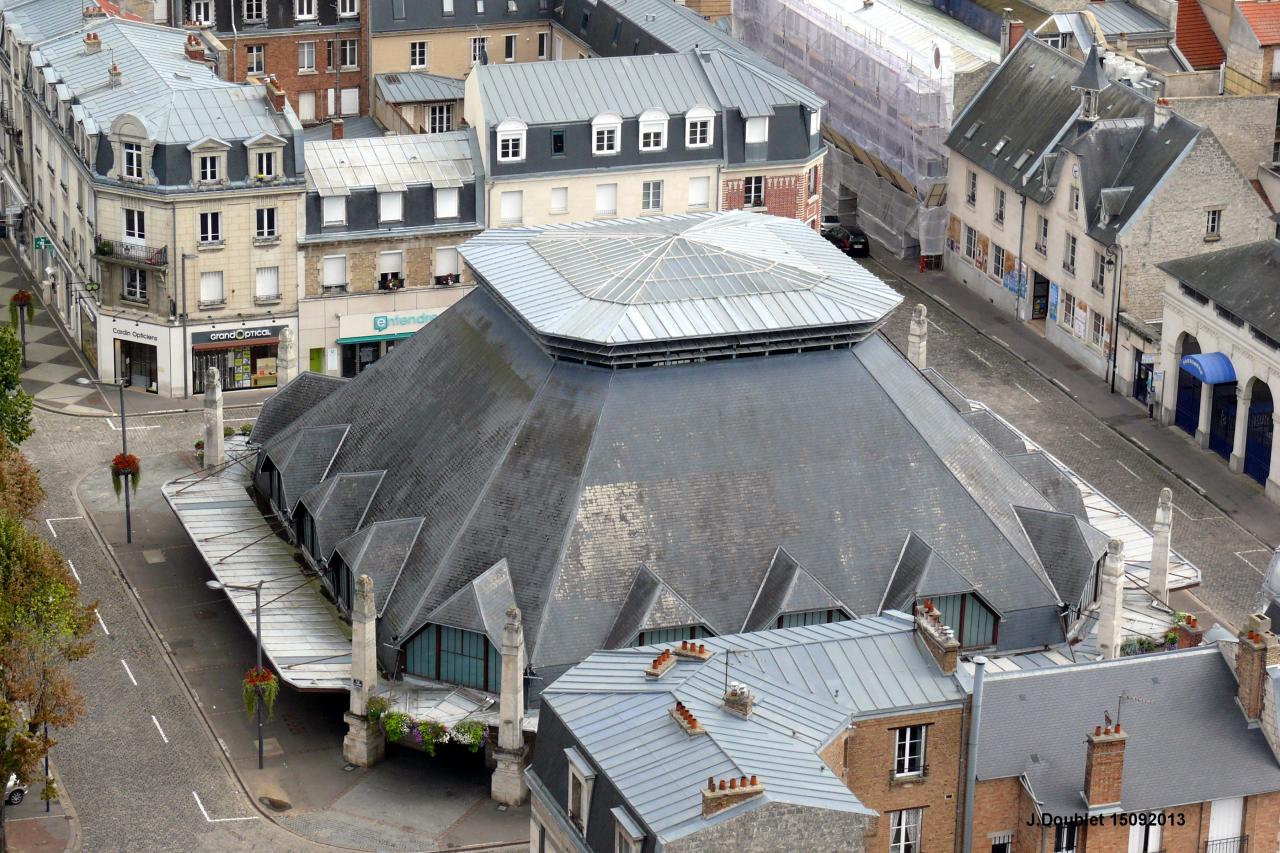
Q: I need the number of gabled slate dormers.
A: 12